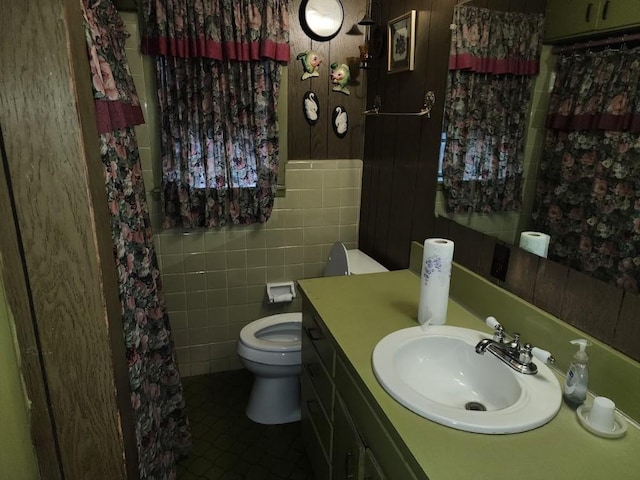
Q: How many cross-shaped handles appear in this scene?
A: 0